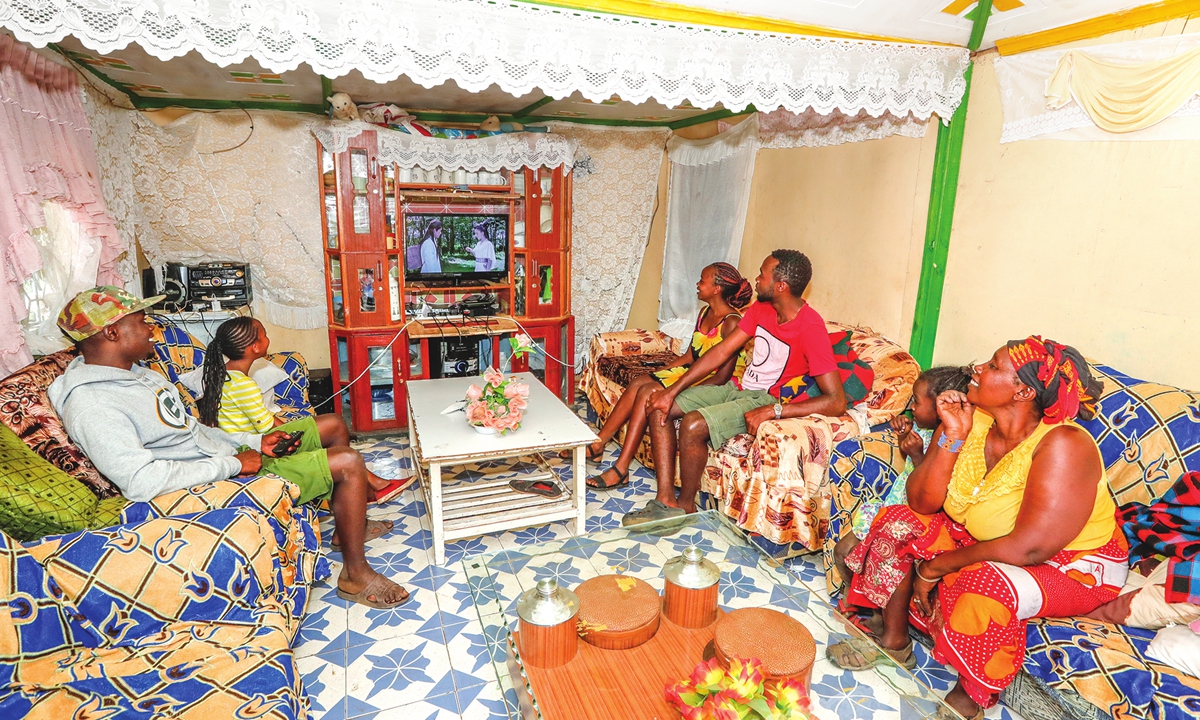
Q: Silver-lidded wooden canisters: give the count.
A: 2